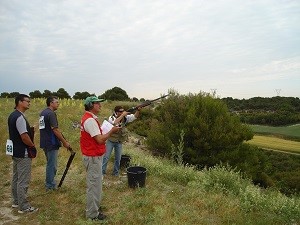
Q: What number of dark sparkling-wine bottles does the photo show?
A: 0